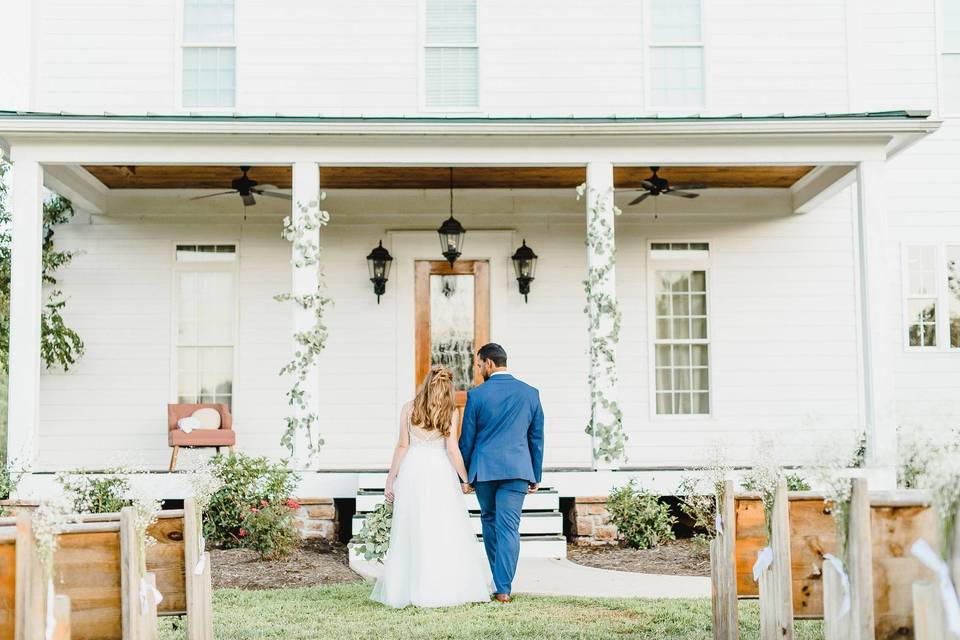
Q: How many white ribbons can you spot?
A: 7